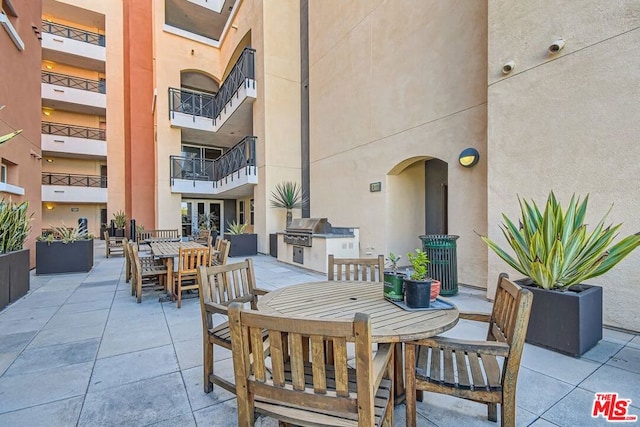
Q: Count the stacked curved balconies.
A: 2